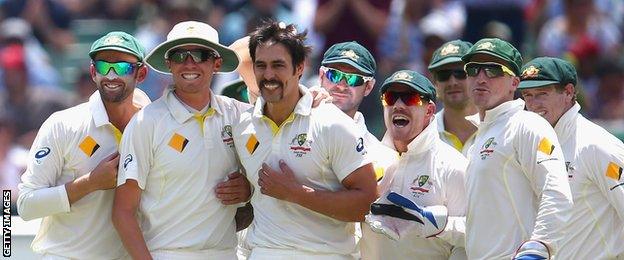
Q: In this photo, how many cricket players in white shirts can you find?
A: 8